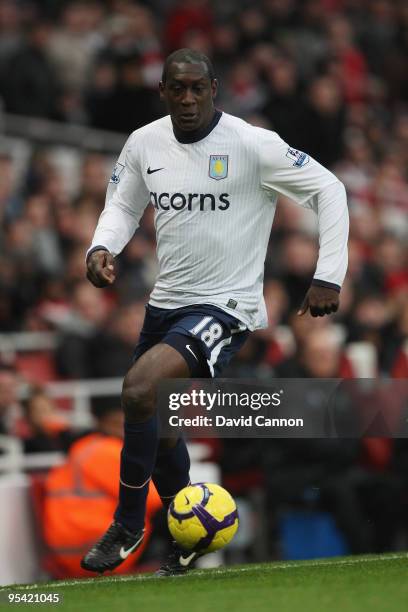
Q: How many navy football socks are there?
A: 2